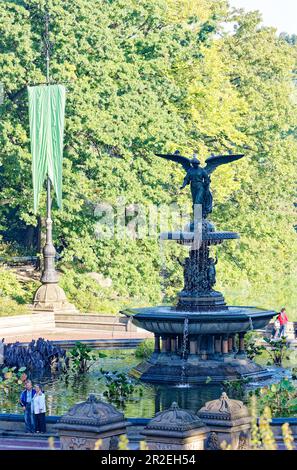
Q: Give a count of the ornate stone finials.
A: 3